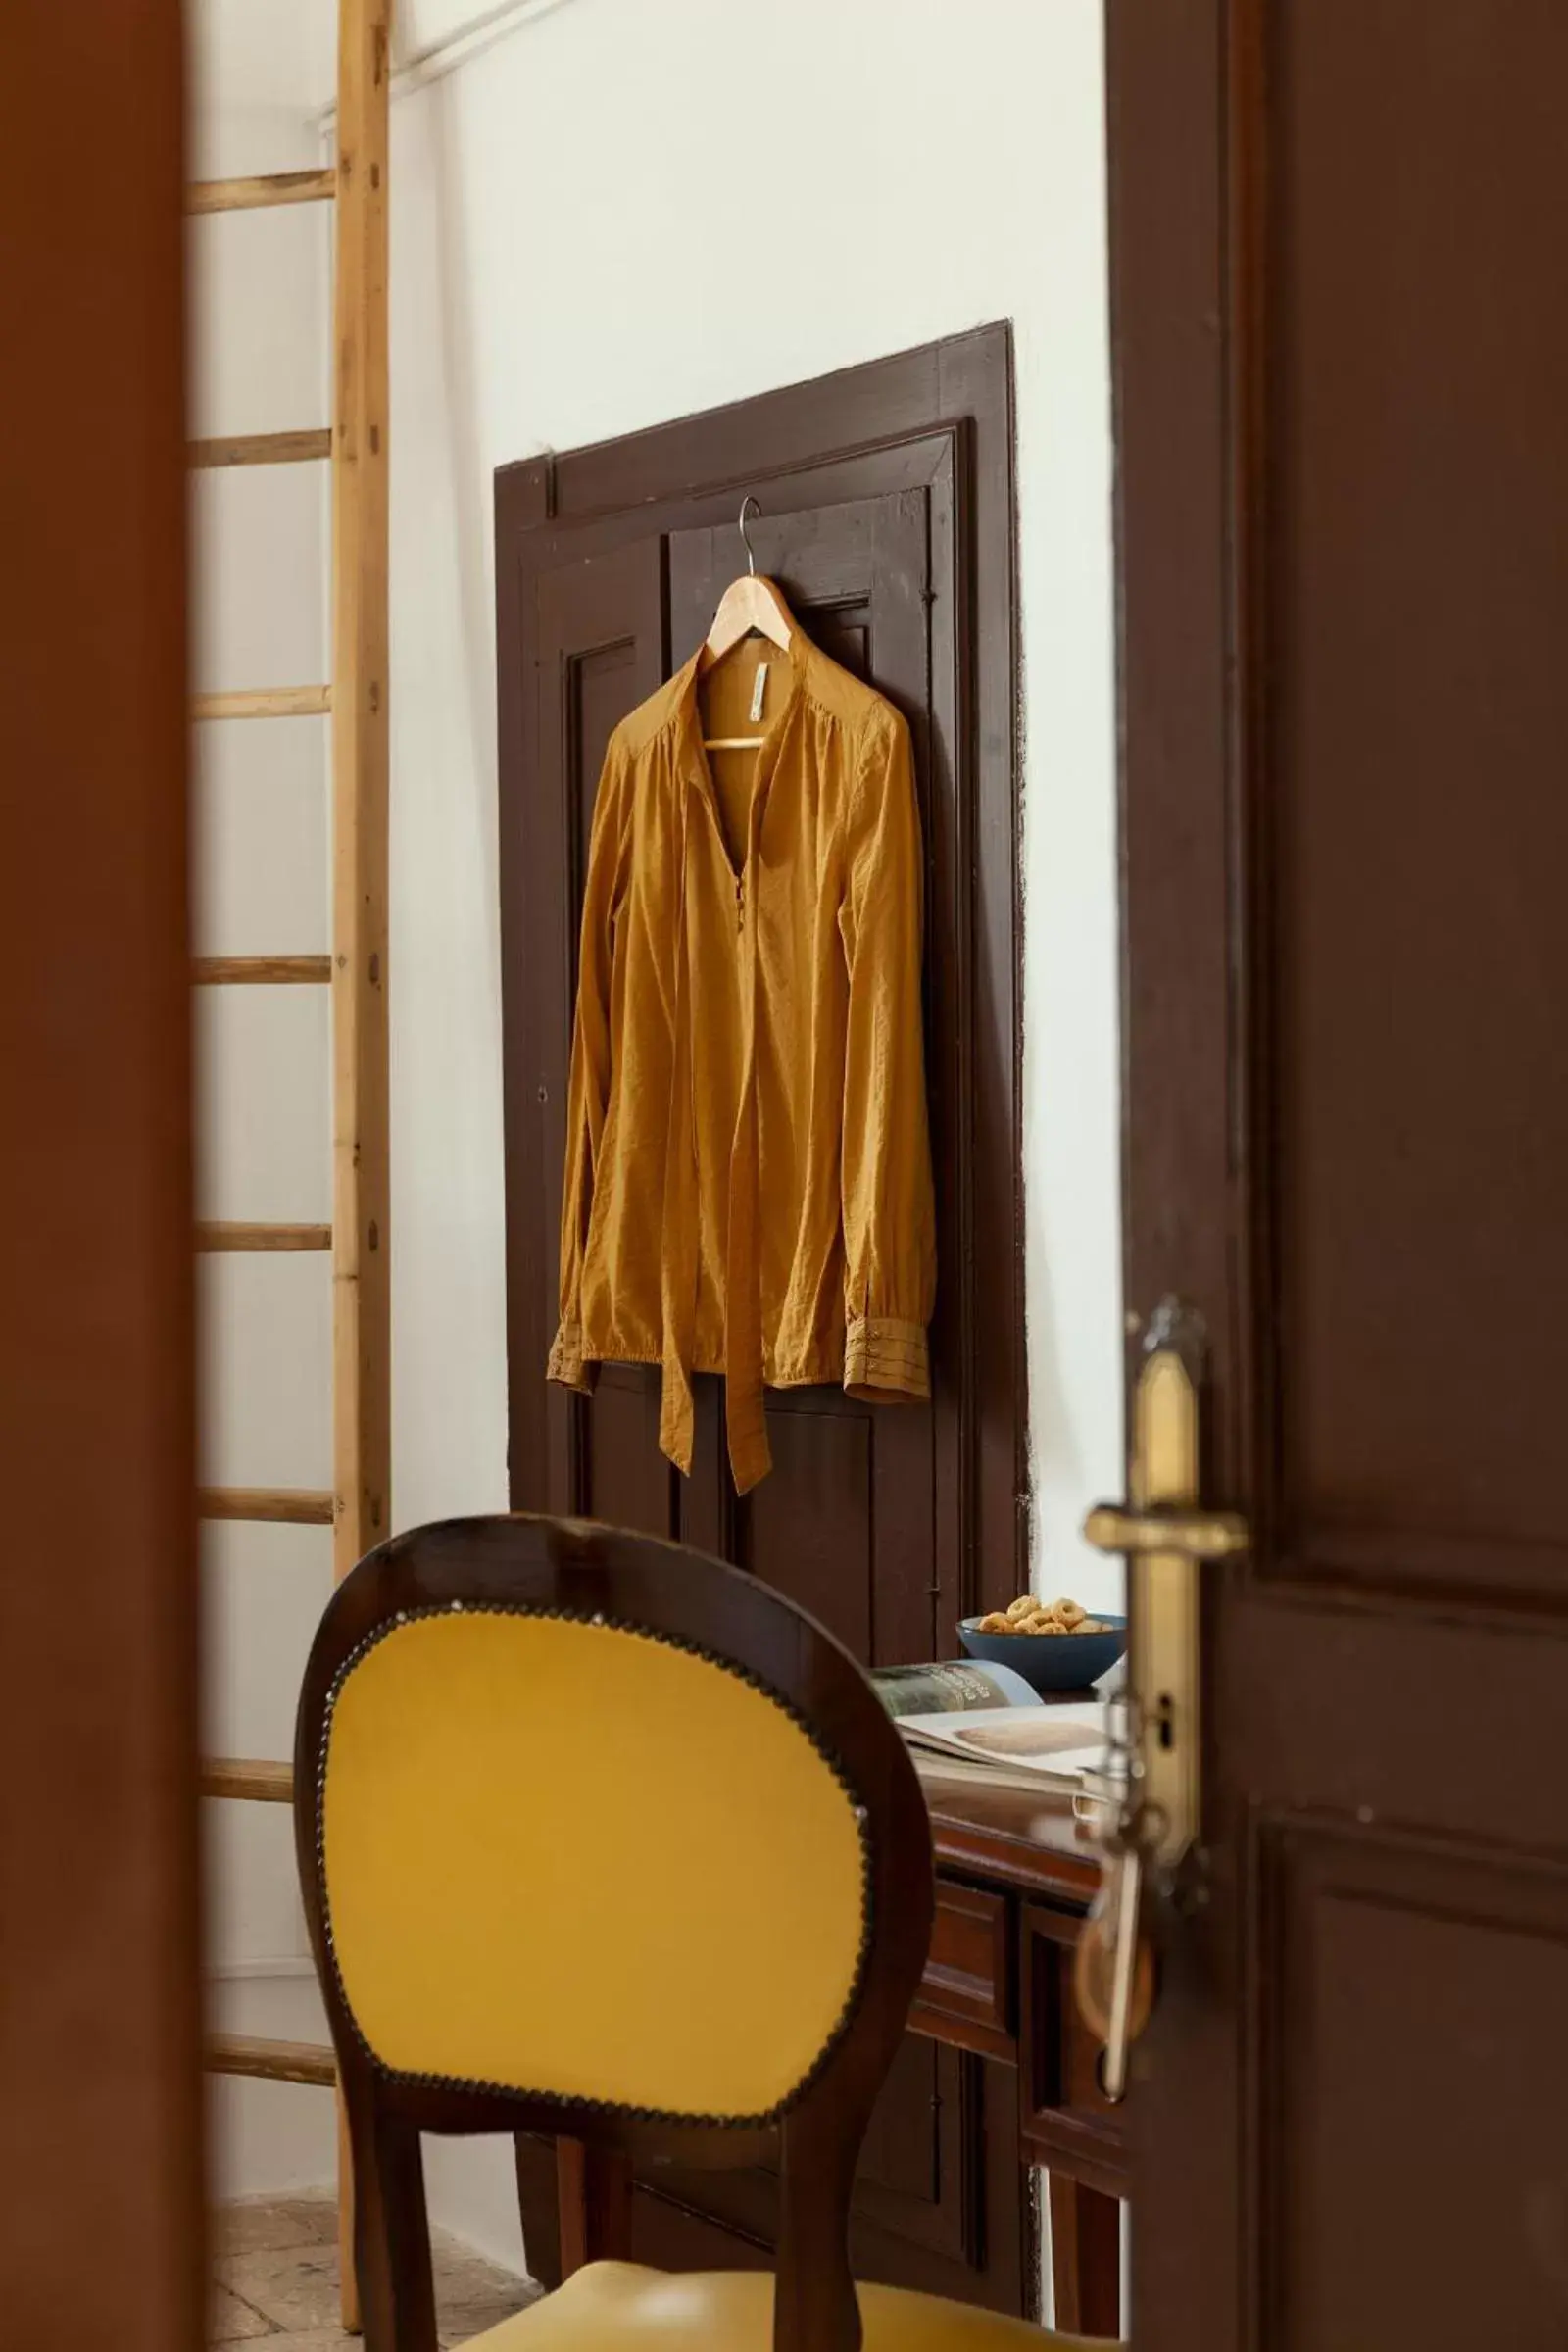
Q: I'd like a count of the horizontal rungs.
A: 8